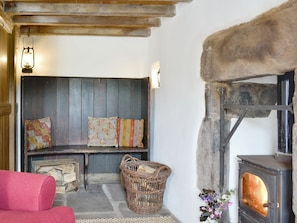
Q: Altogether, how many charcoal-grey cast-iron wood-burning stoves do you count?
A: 1